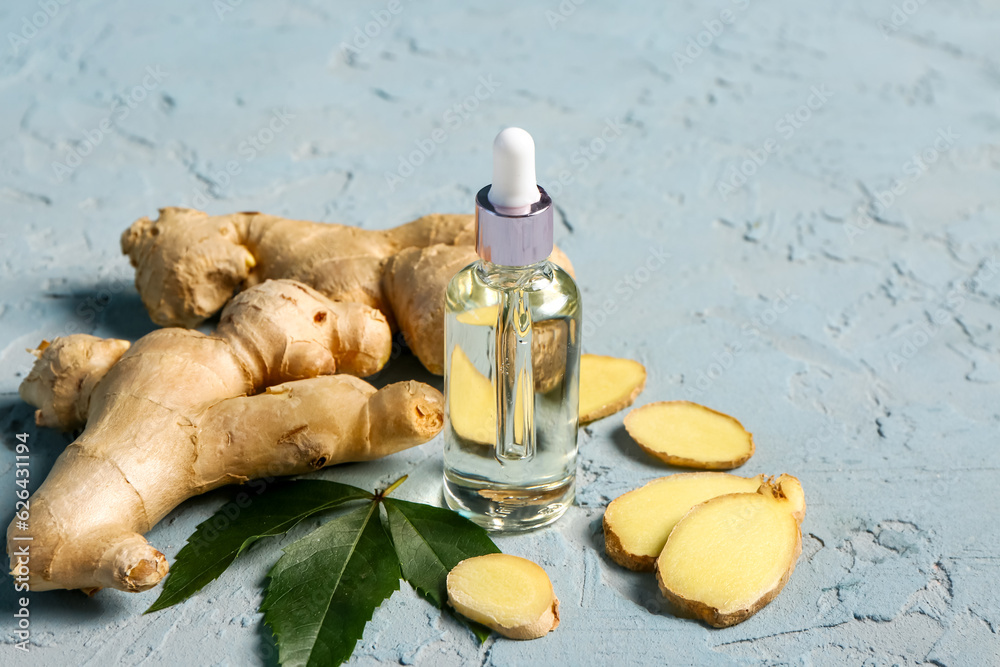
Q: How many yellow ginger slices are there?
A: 5